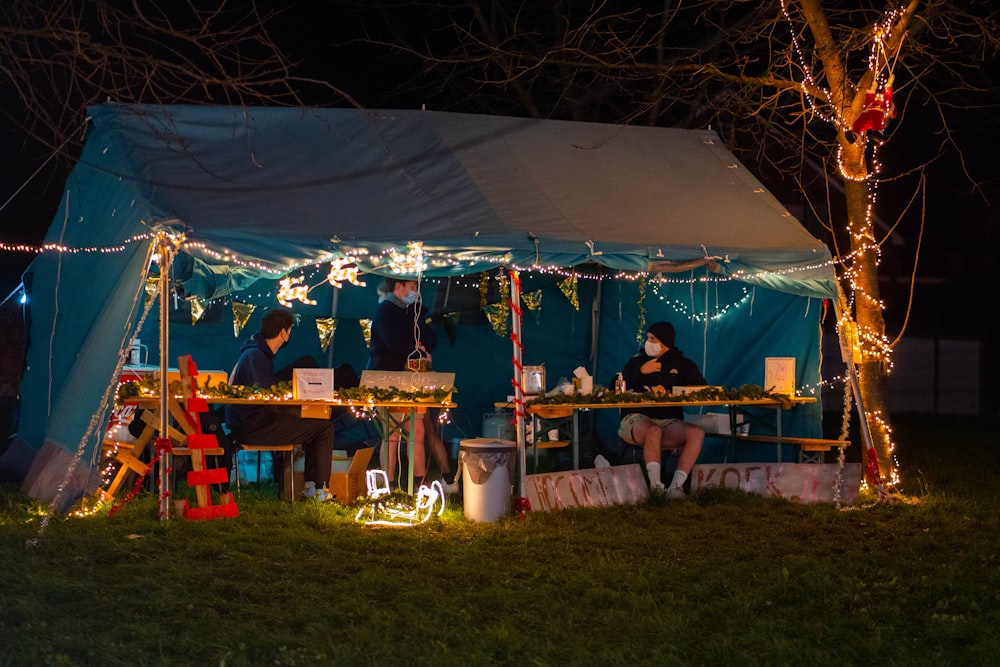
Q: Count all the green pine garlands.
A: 2